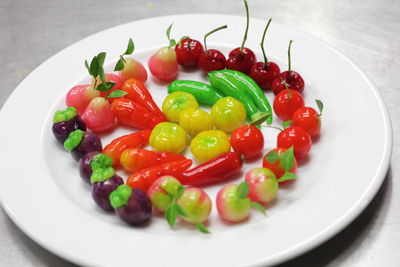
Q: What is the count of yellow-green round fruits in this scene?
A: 5